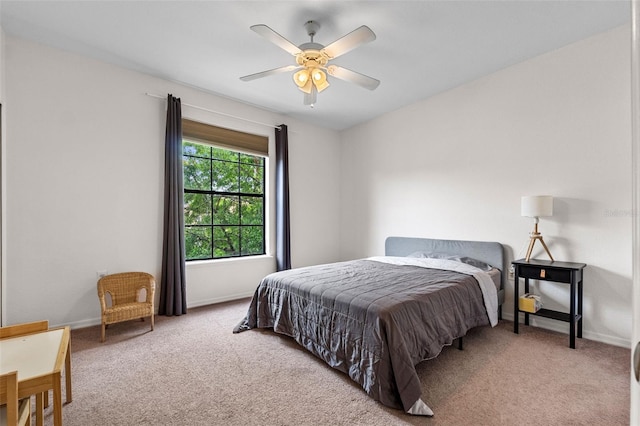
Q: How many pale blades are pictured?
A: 5